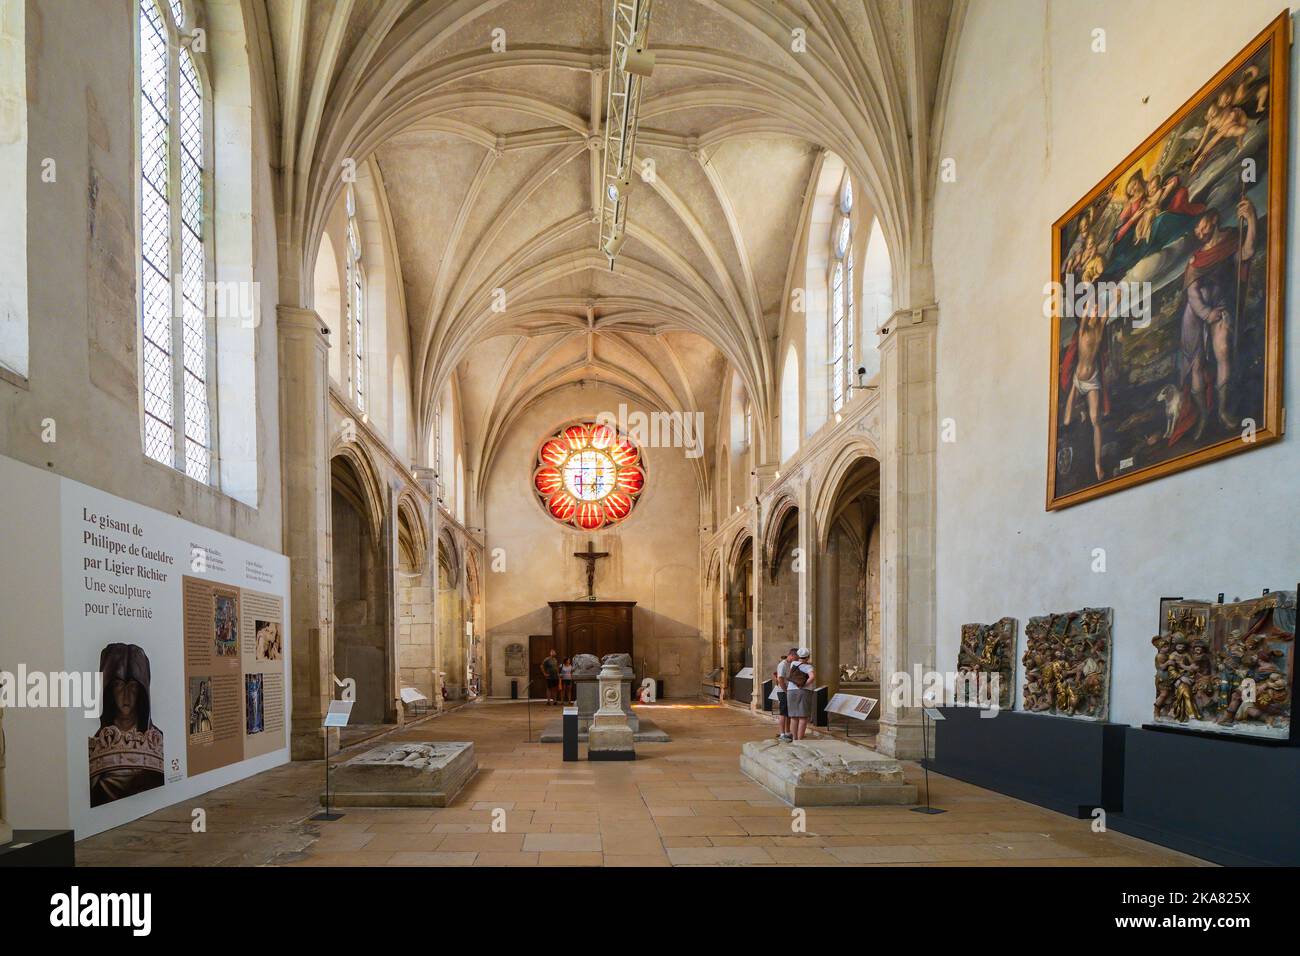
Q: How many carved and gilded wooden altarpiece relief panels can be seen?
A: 3